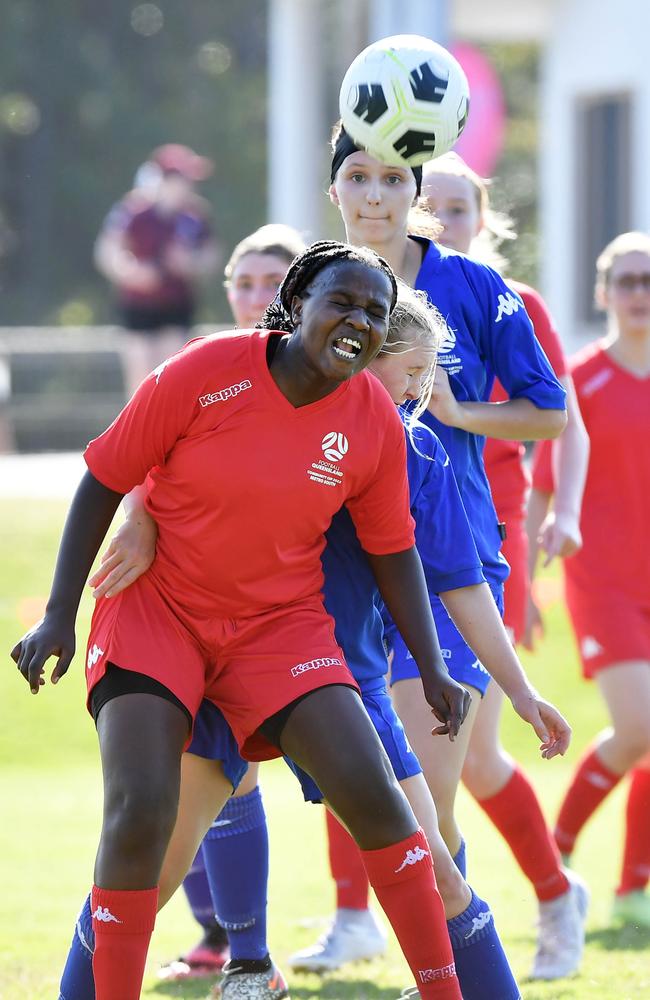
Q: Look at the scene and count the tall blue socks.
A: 5